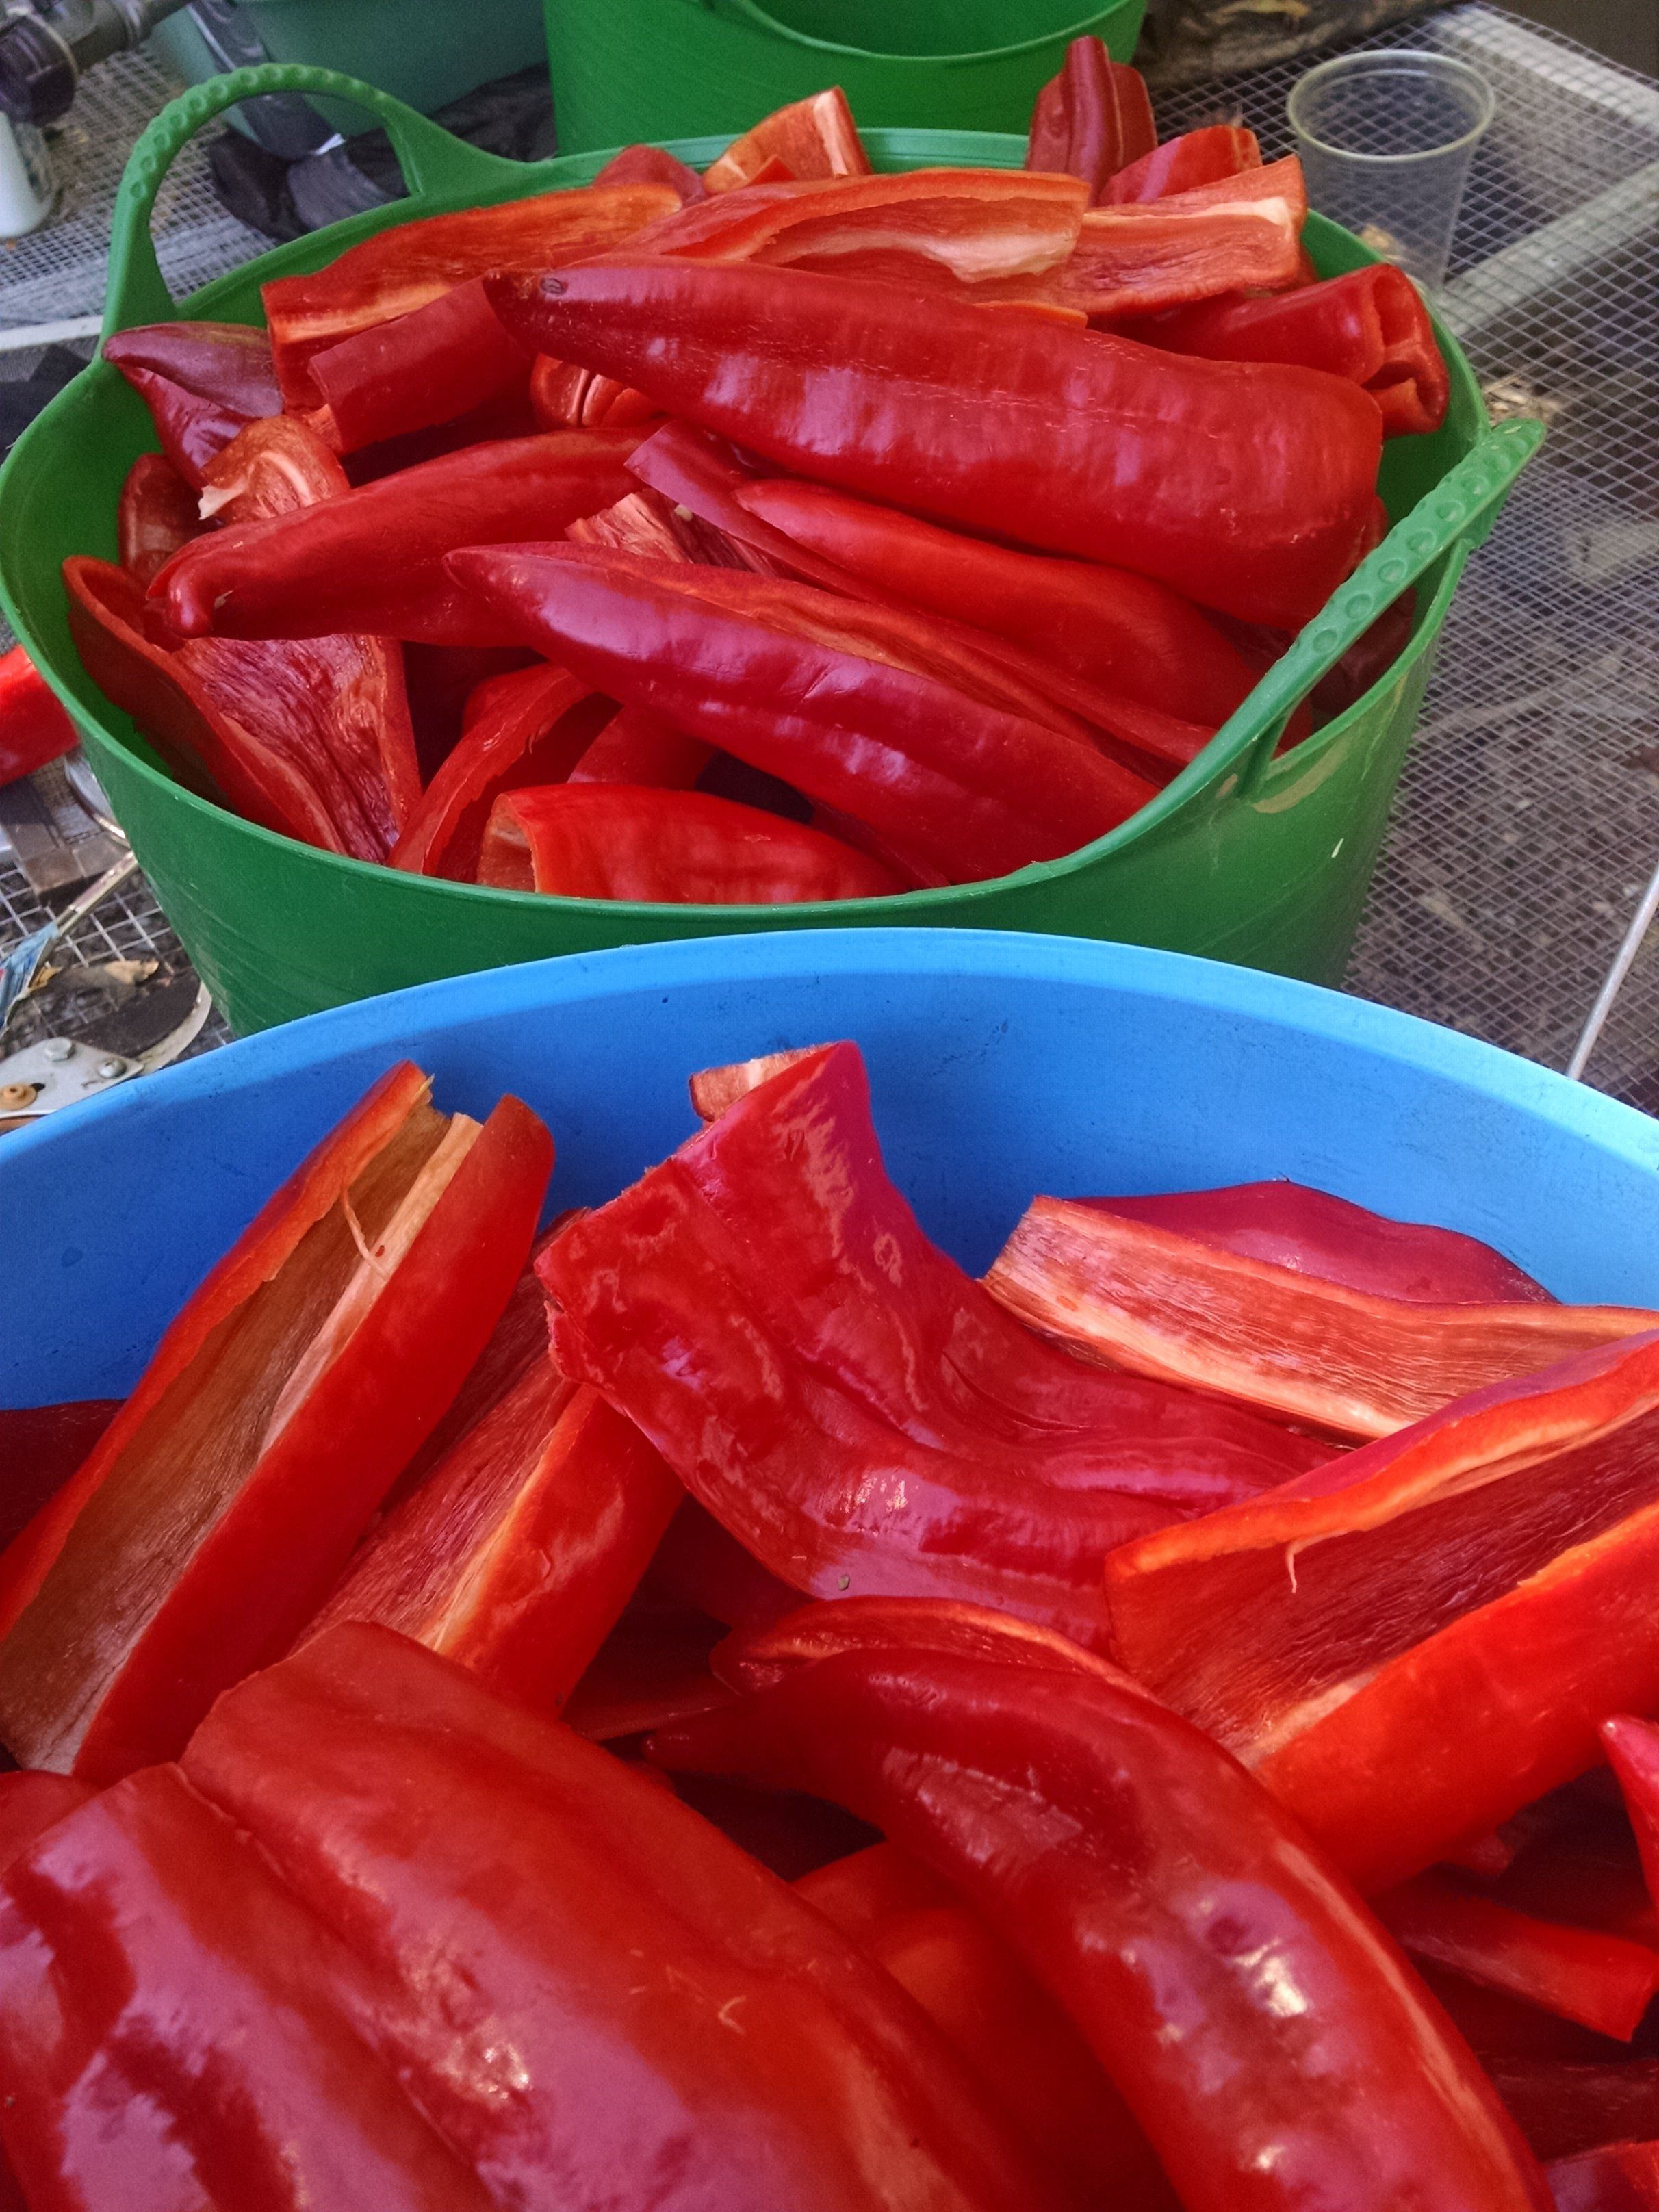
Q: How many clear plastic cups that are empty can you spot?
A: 1